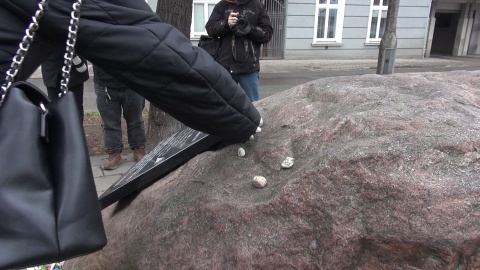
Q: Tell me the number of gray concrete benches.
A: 0